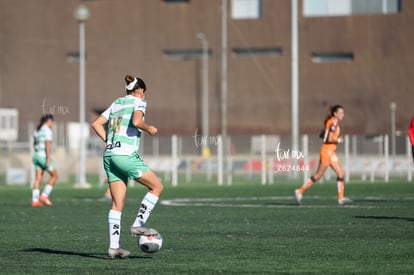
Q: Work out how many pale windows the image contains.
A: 2